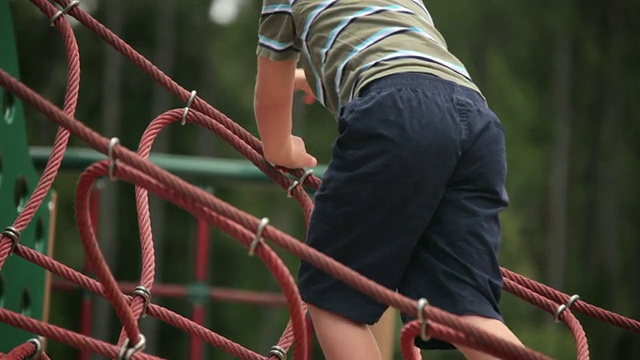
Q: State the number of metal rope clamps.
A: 12